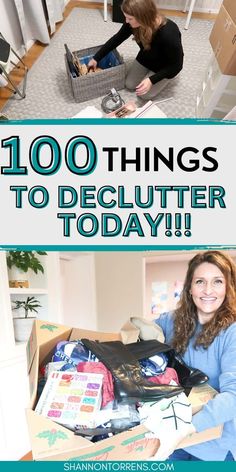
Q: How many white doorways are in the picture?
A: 2